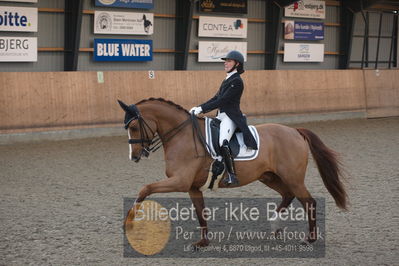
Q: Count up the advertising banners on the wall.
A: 12